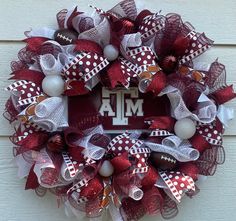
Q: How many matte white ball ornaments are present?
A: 4